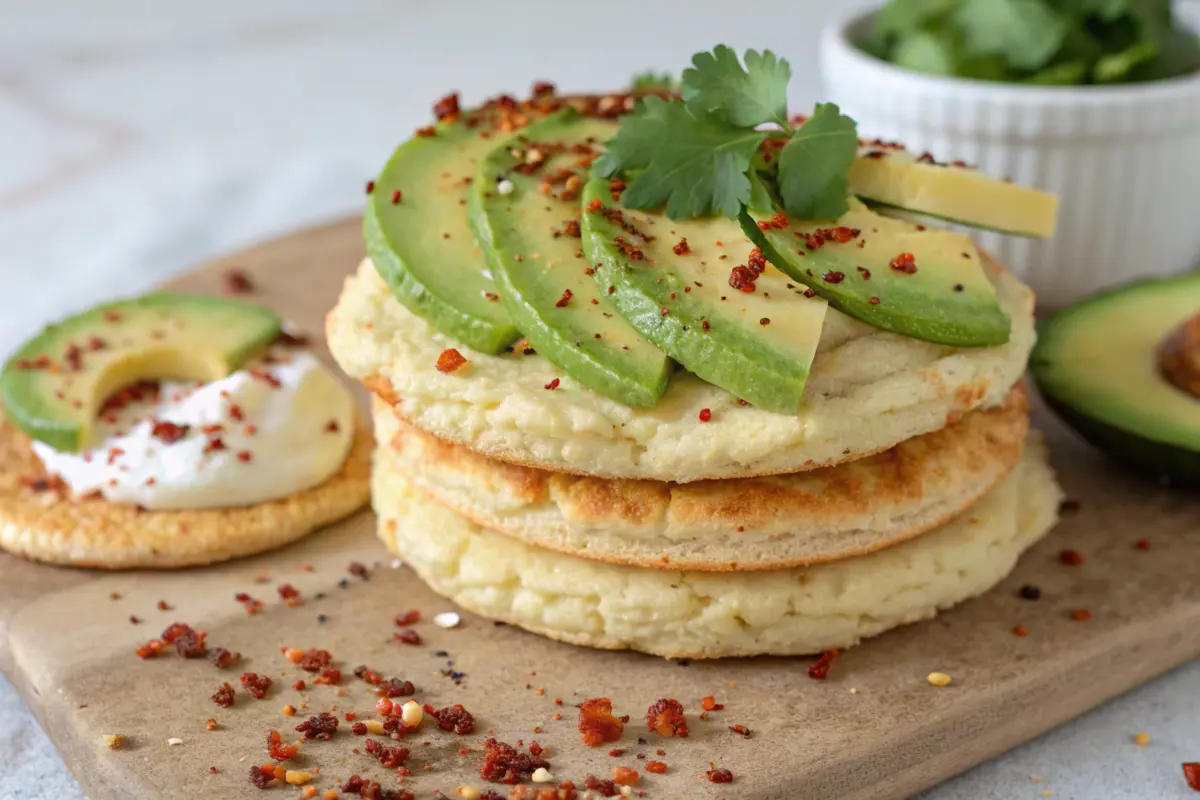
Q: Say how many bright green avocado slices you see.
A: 5